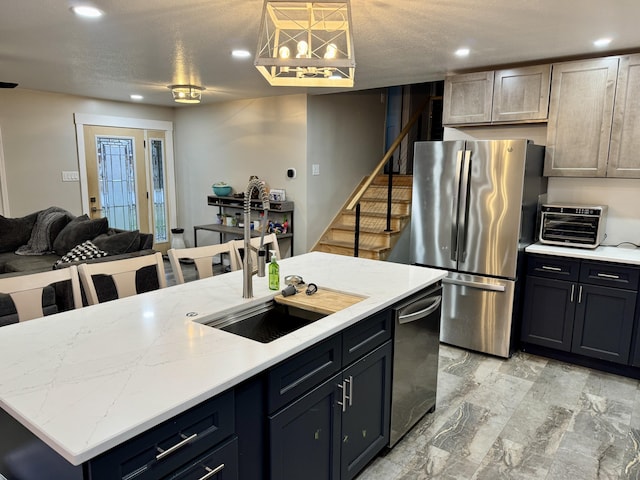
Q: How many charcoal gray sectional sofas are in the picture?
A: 1